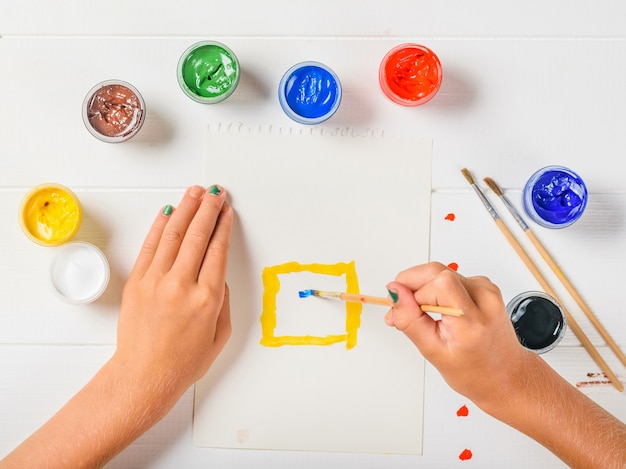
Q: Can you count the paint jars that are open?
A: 8